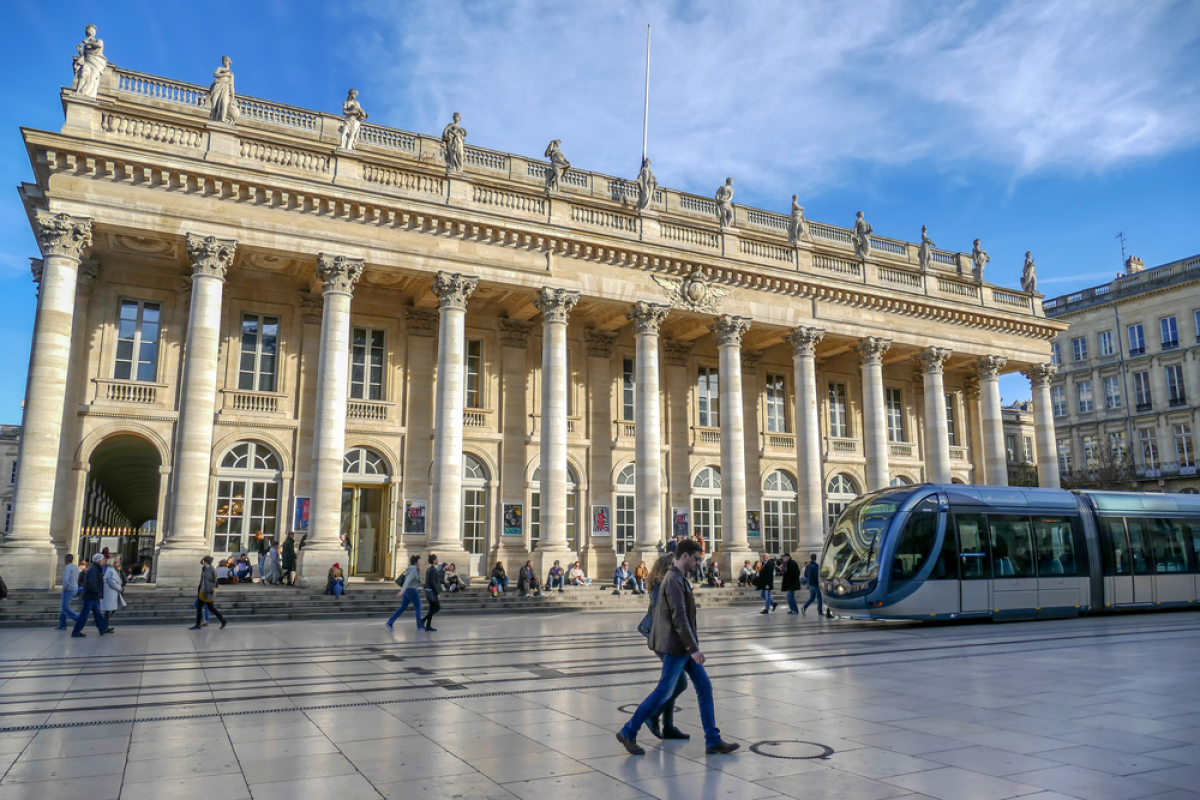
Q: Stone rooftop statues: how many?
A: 12